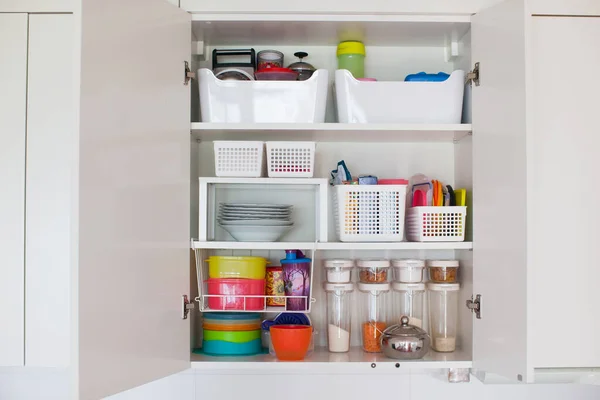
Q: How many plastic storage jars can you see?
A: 8